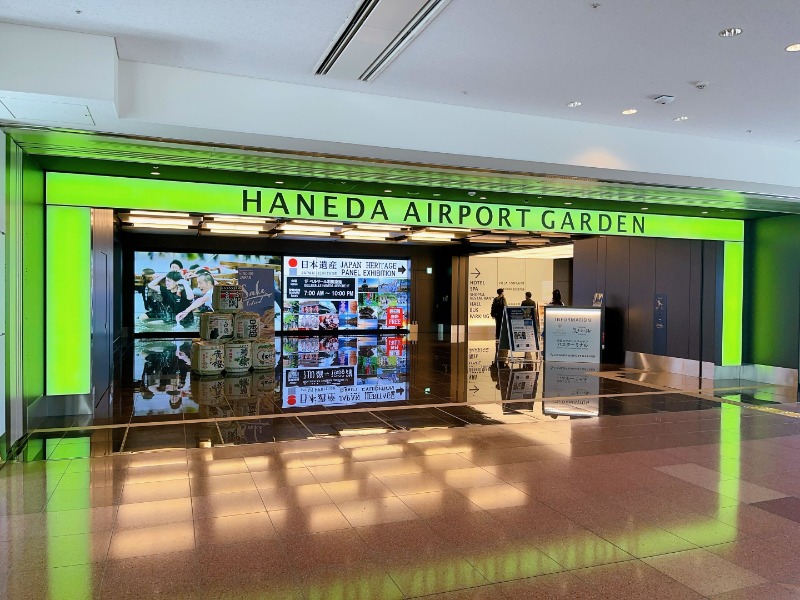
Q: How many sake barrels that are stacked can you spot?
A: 6